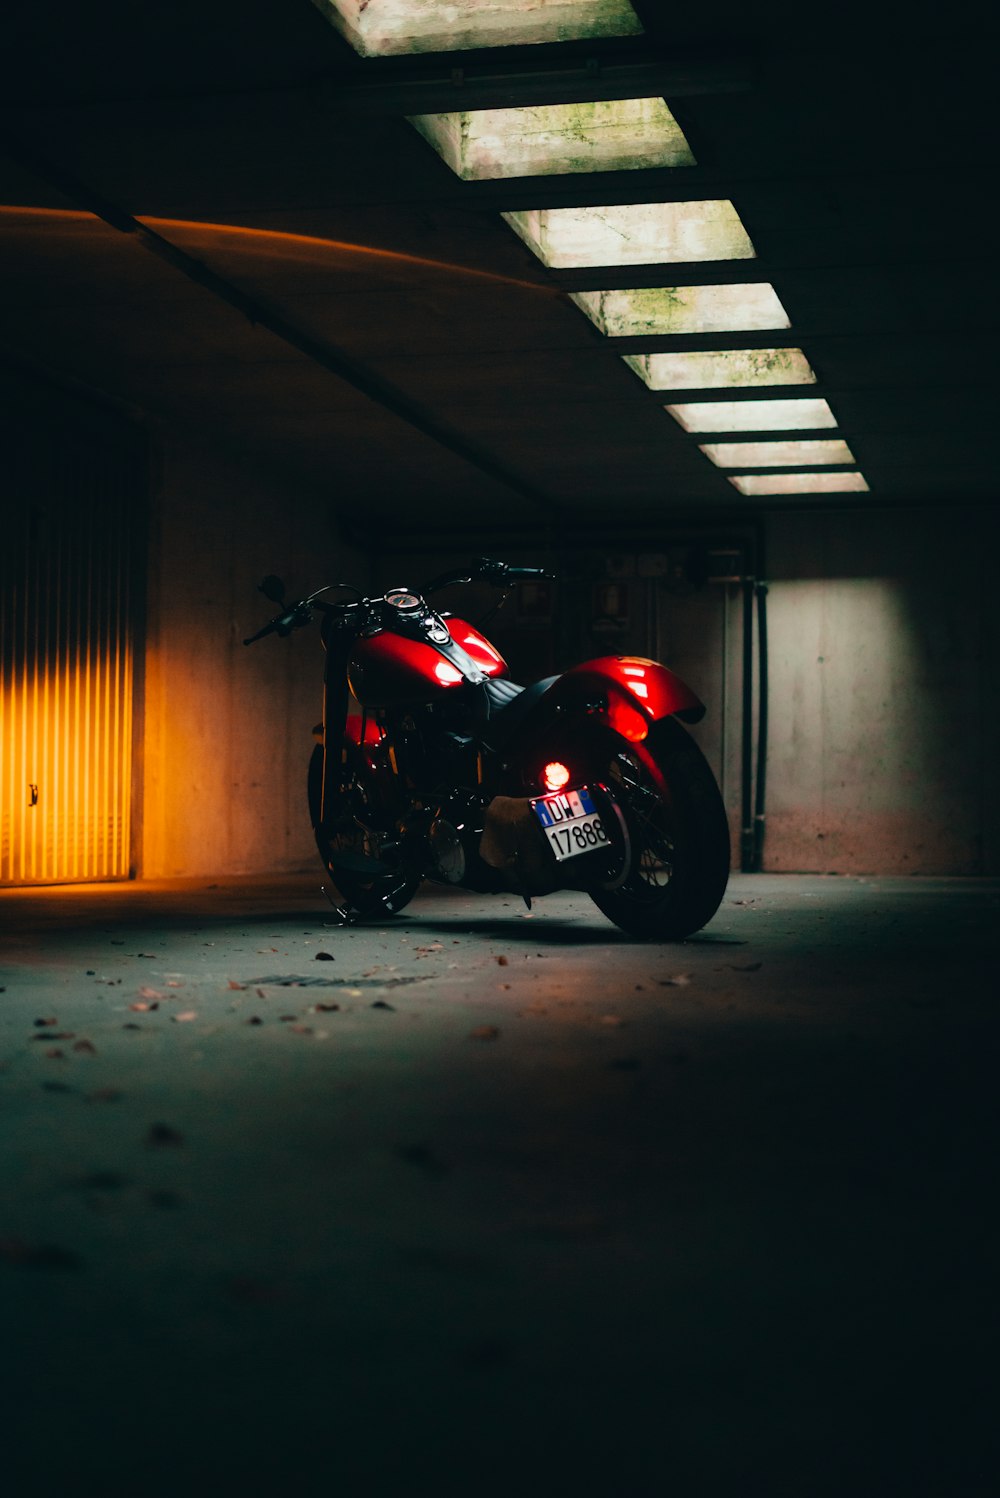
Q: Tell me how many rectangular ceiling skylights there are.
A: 8